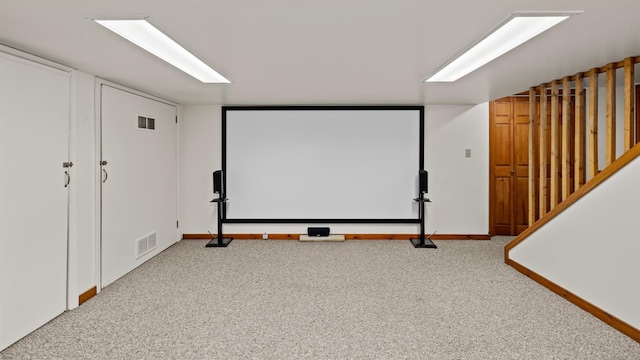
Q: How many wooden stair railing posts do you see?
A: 8